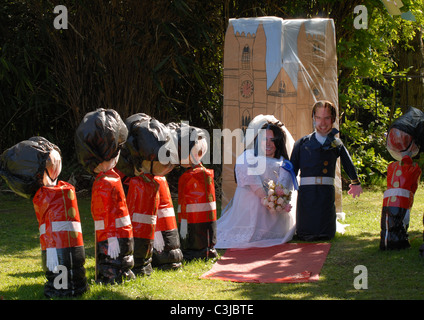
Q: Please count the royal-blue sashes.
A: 1